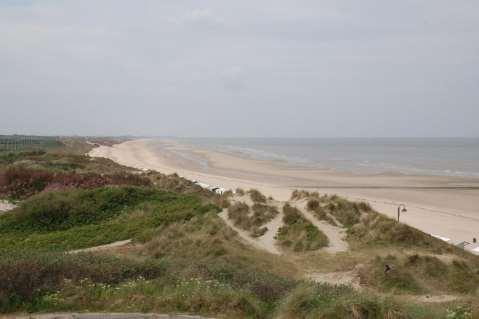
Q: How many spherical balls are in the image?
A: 0